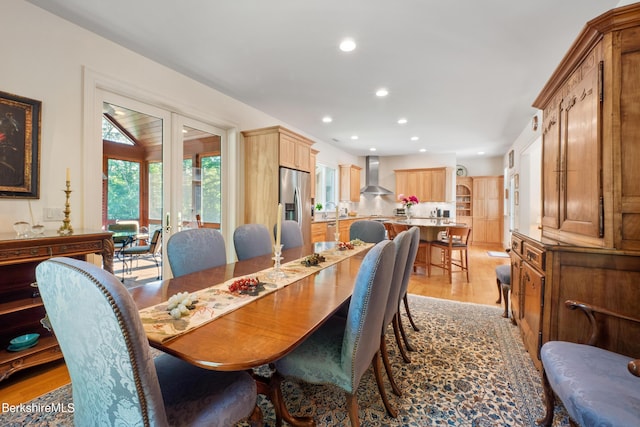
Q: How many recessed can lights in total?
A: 9